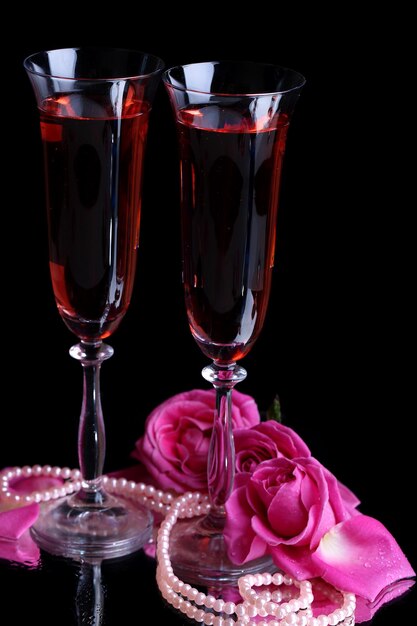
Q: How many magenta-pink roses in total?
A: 3